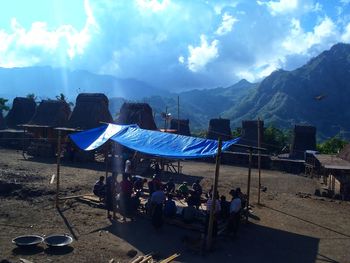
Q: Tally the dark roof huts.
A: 8